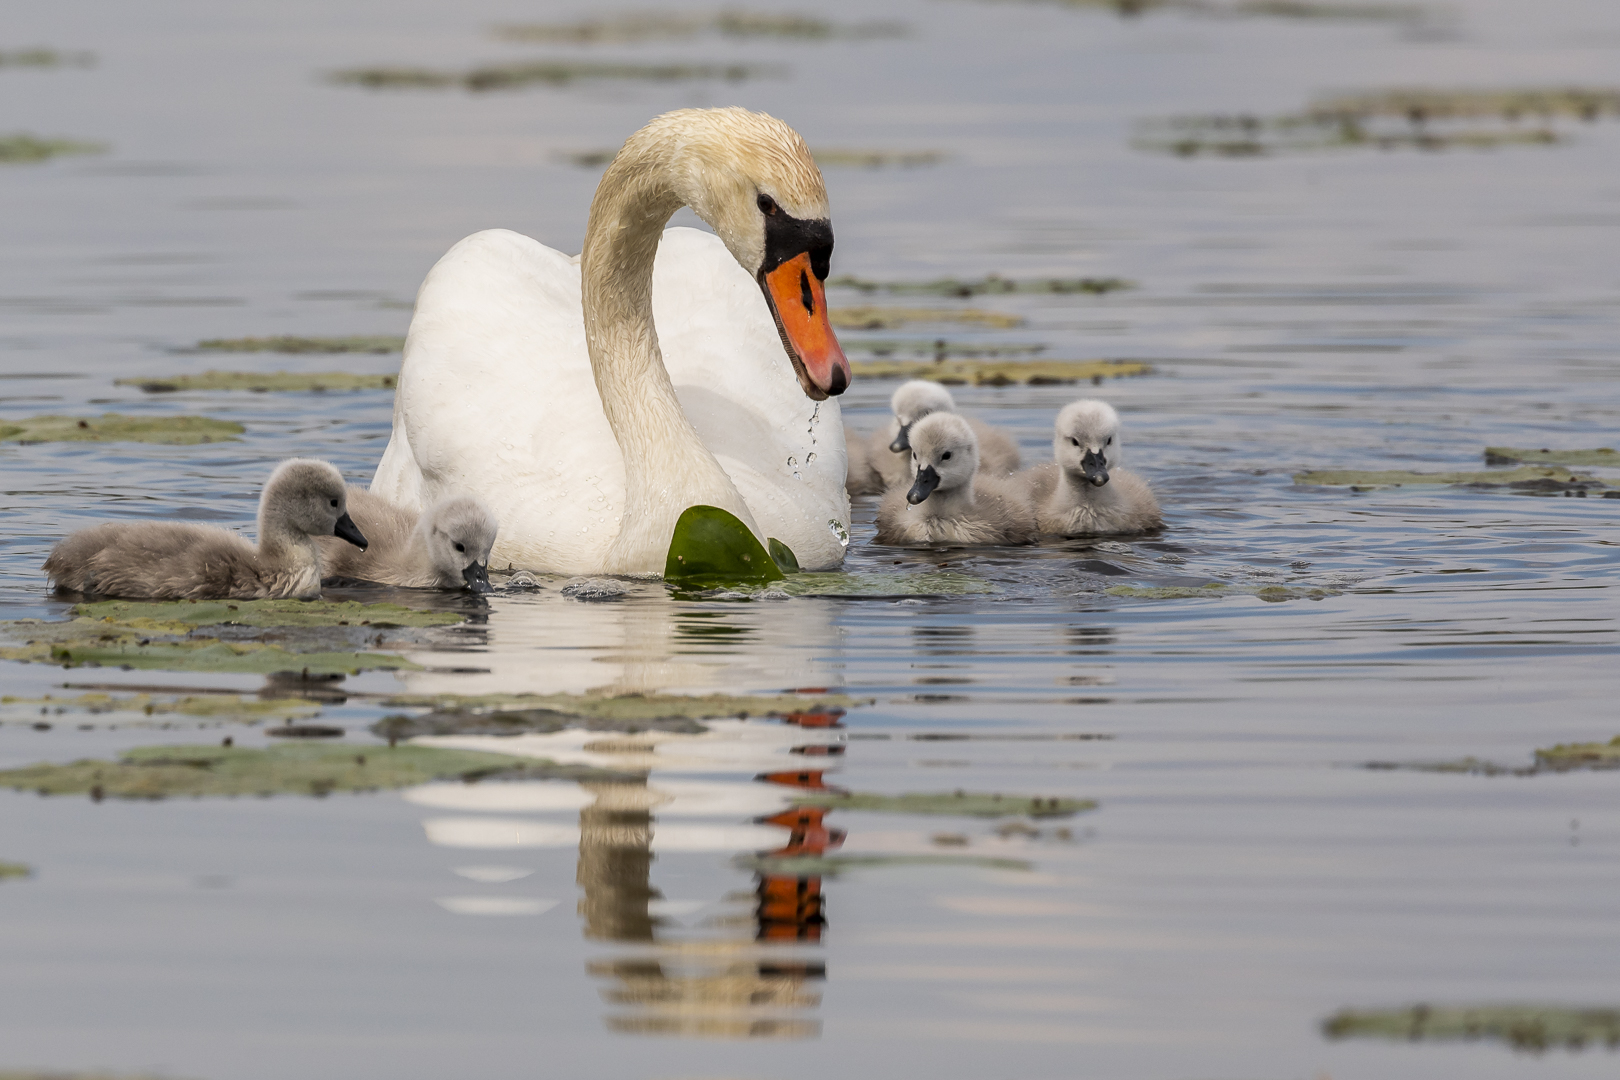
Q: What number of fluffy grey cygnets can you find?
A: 5